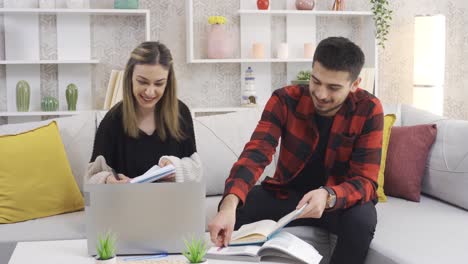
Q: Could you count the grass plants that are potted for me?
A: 2